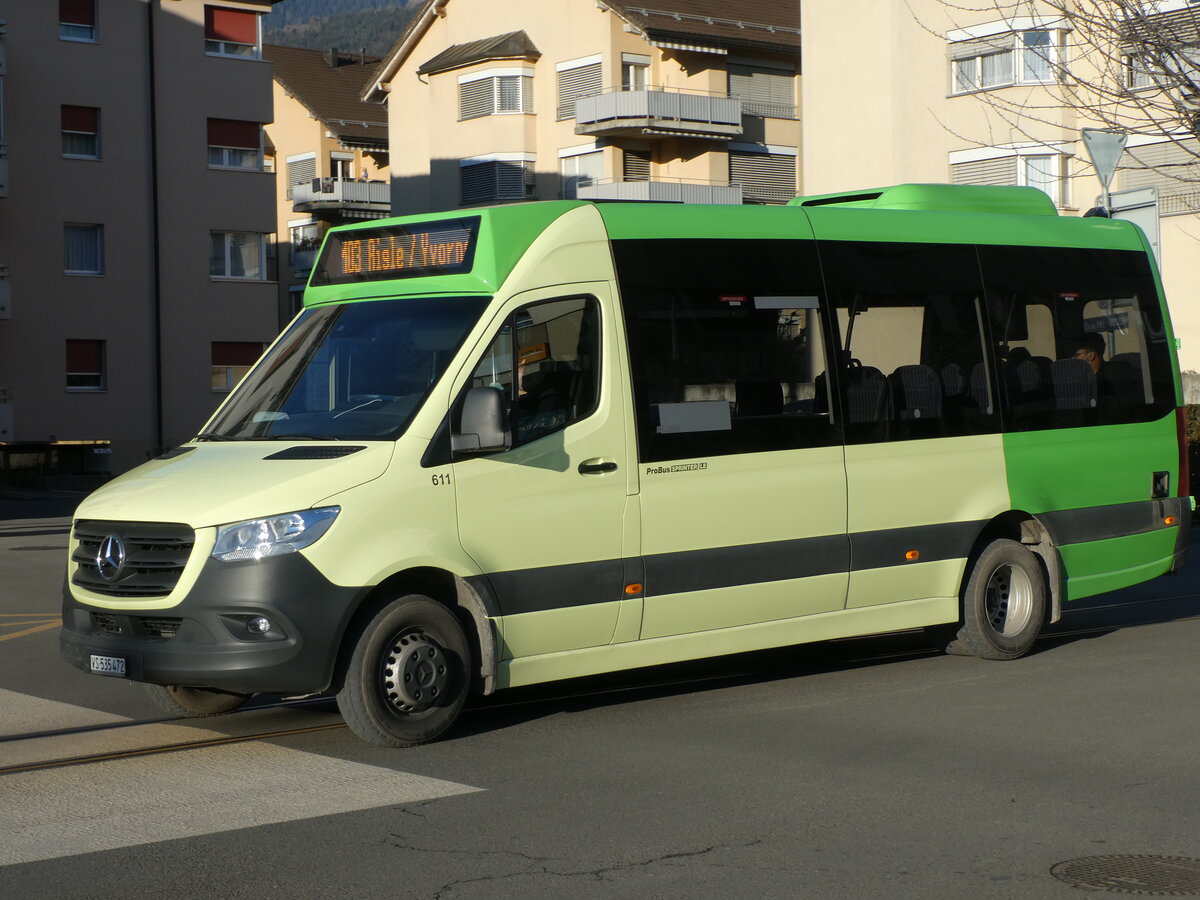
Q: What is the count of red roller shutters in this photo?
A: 6